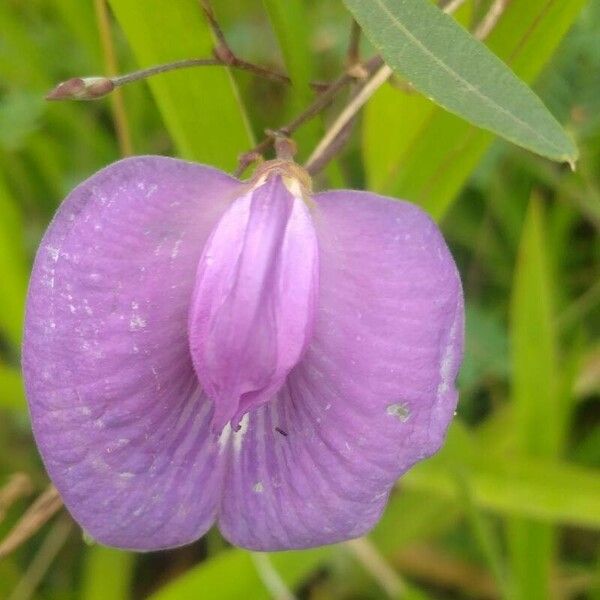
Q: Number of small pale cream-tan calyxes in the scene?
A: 1